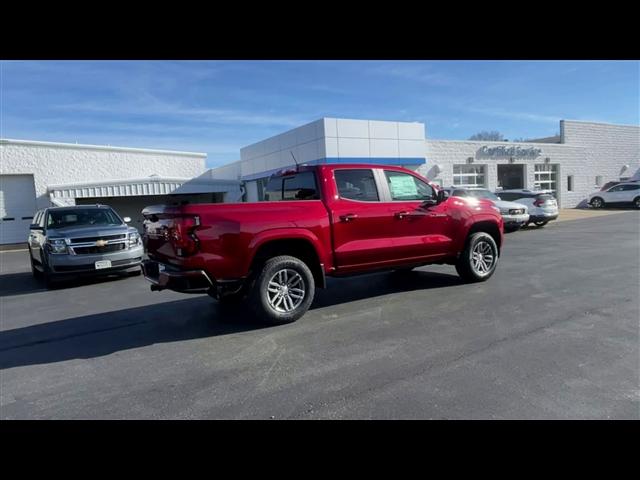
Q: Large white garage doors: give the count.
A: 1